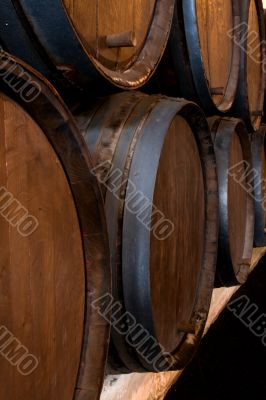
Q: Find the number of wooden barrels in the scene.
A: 7